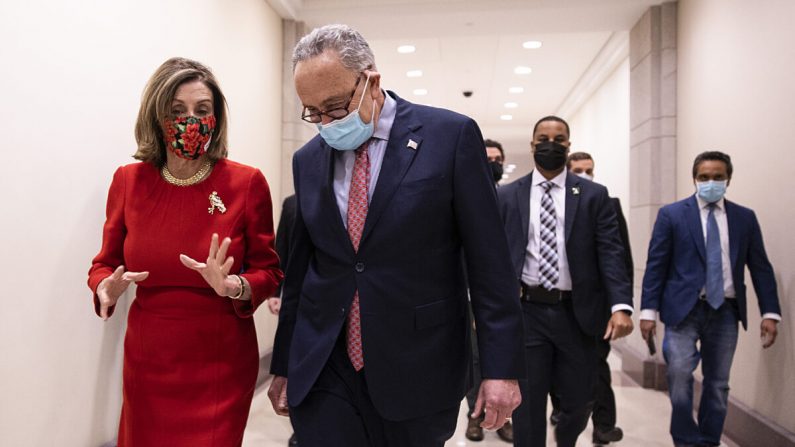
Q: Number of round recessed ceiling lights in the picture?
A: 8